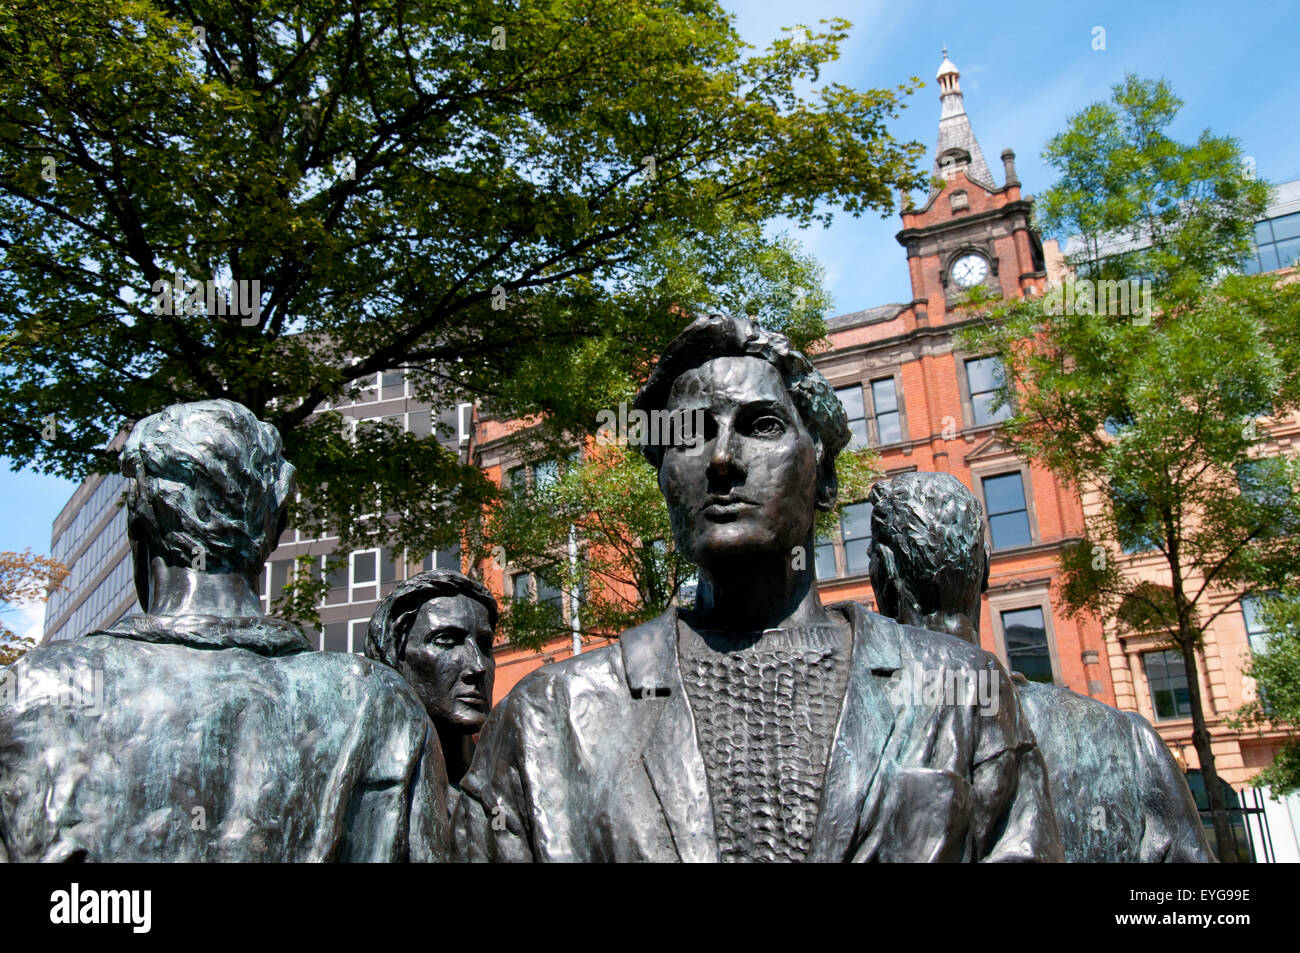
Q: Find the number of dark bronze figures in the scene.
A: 4